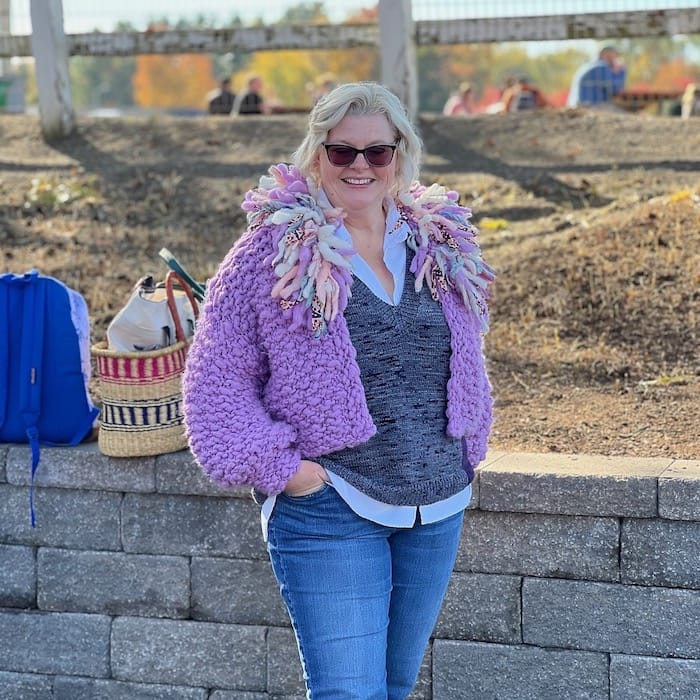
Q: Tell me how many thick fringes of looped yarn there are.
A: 2